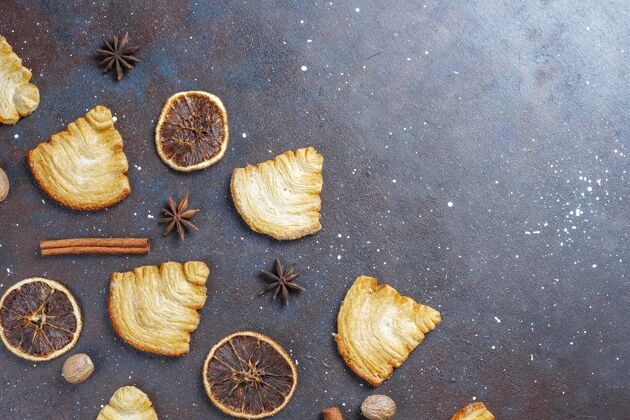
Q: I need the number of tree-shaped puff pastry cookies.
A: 7